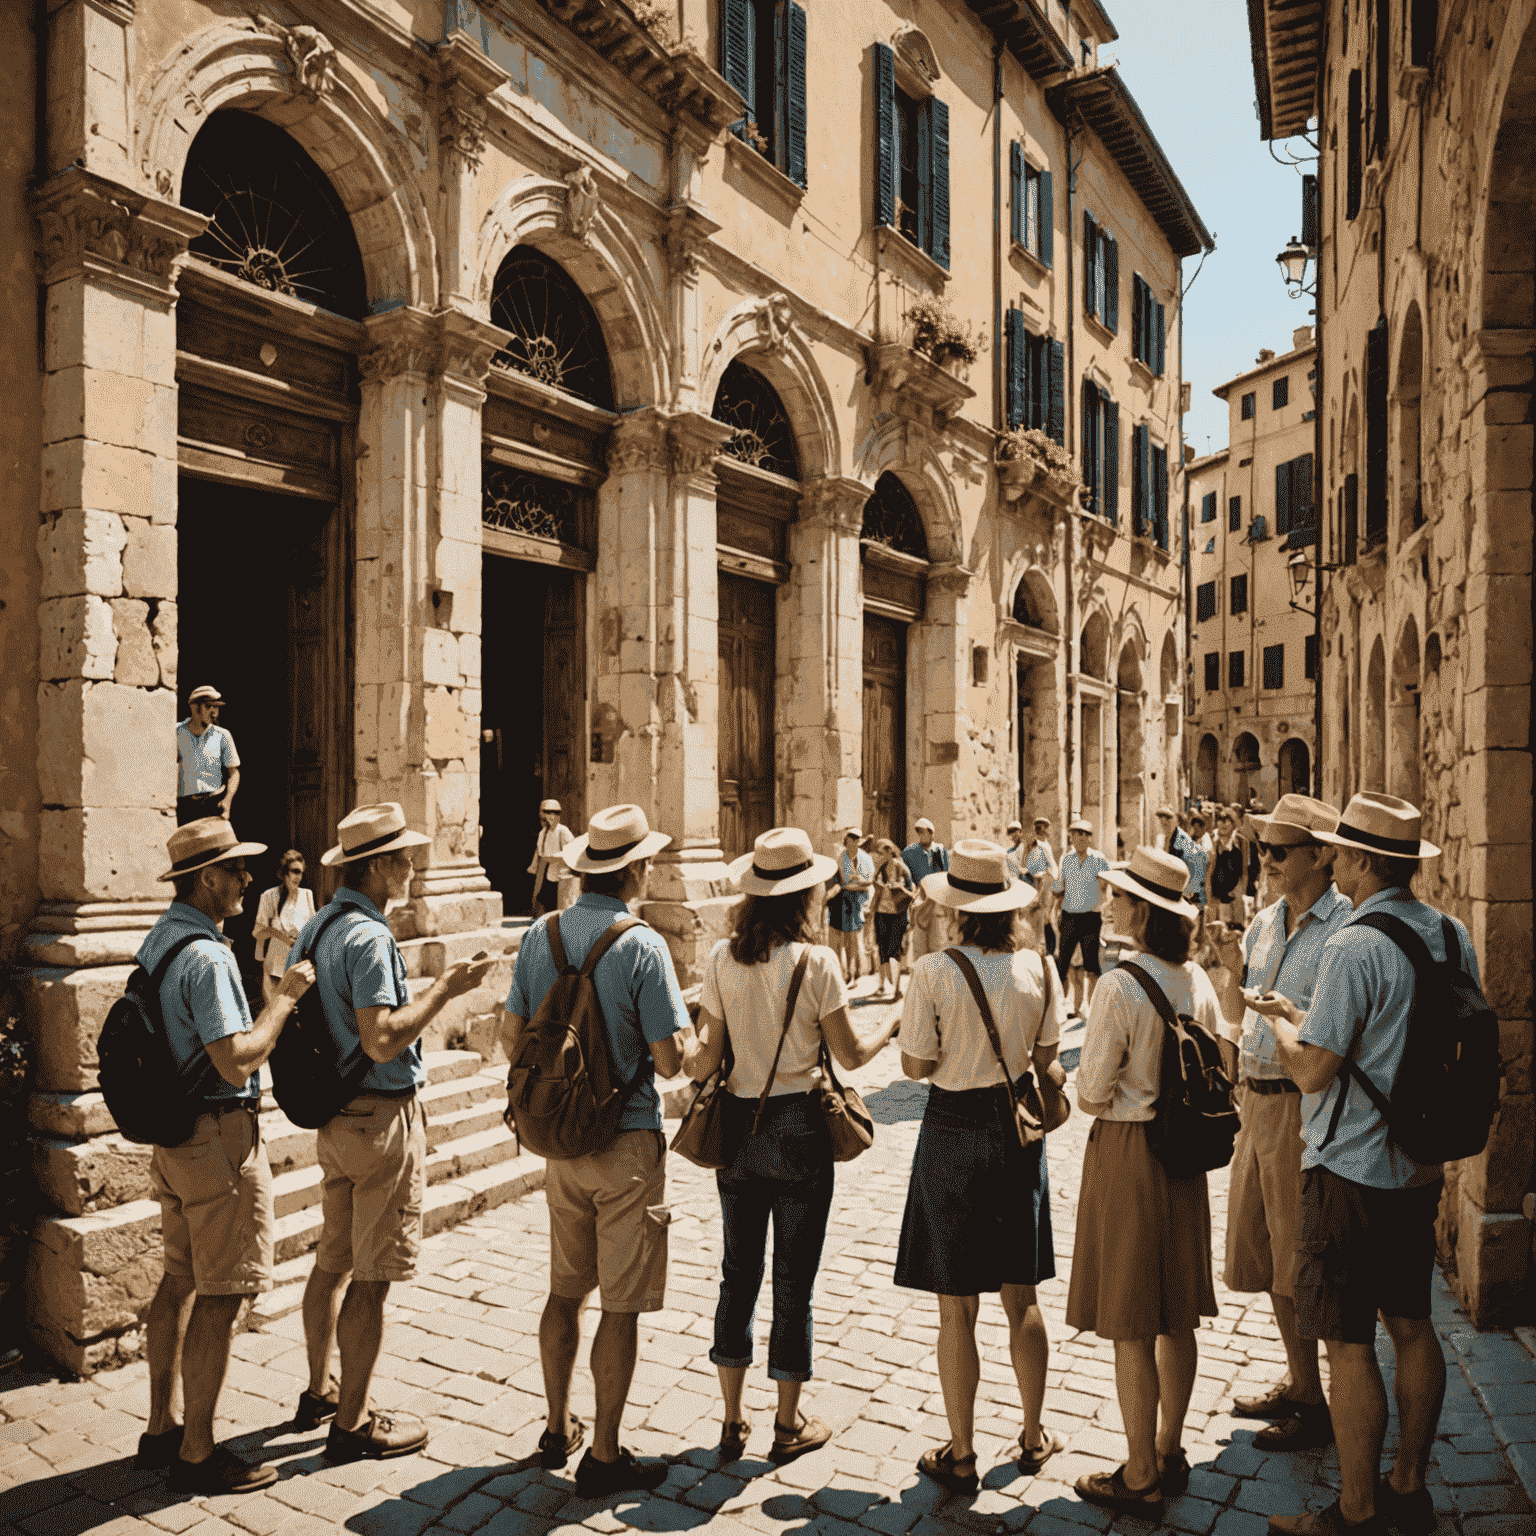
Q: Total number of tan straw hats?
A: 8